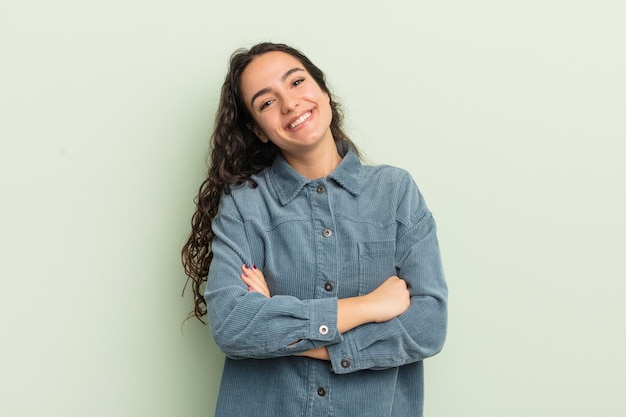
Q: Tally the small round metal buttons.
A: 6